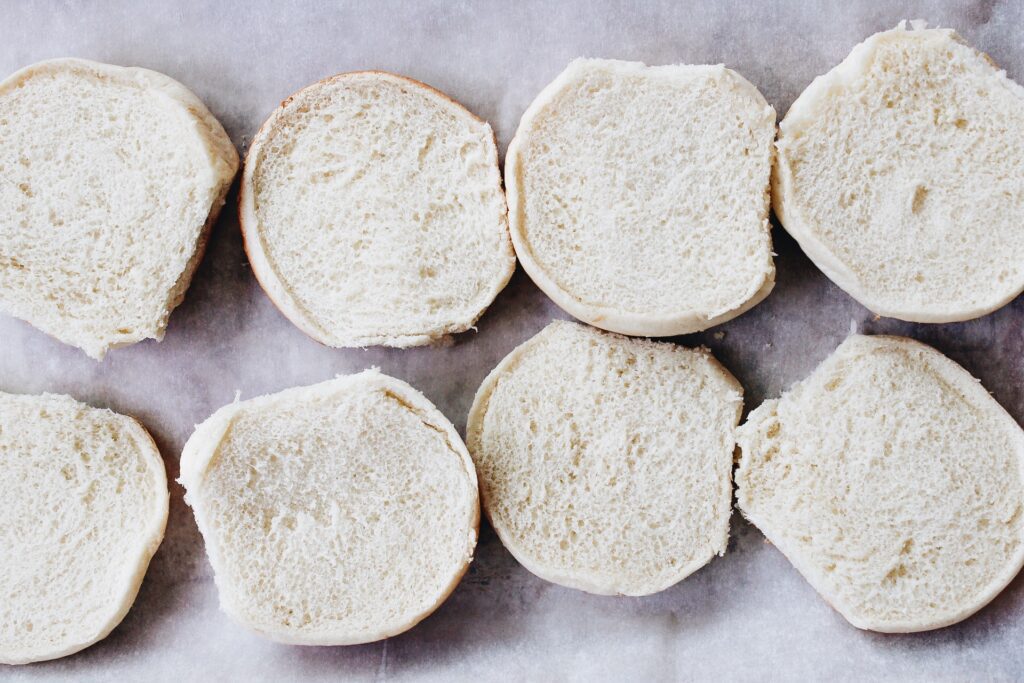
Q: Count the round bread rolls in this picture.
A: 8